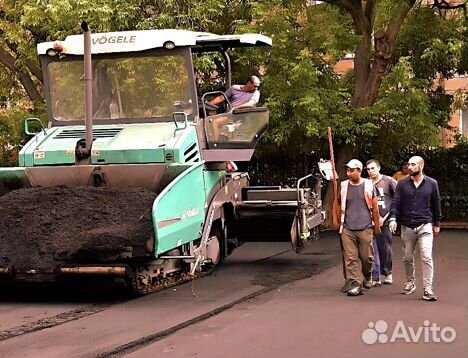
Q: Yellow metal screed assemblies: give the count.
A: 0